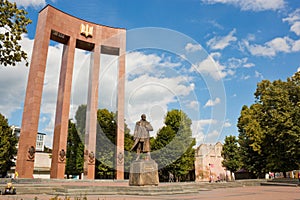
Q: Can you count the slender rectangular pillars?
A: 4